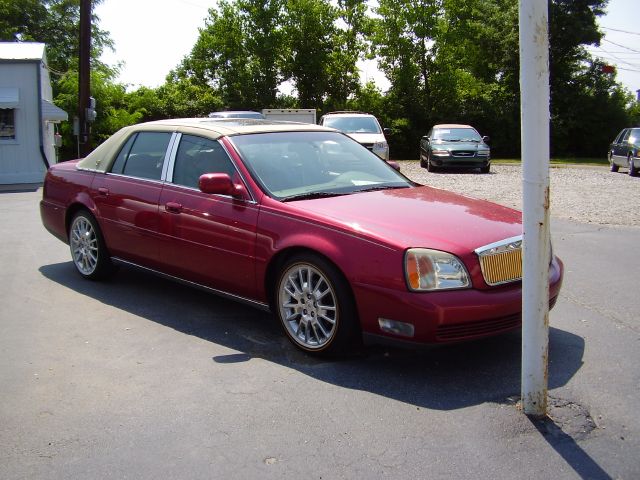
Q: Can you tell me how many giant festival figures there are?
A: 0